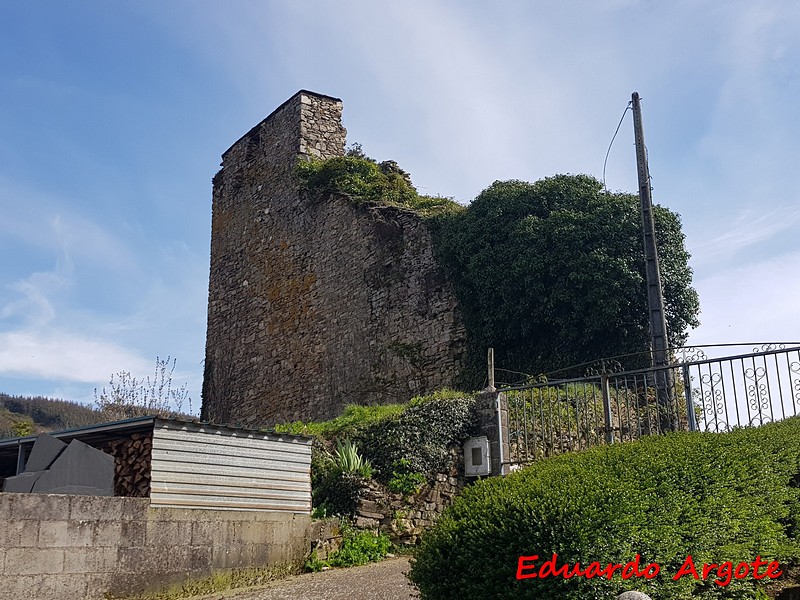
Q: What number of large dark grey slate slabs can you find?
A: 3